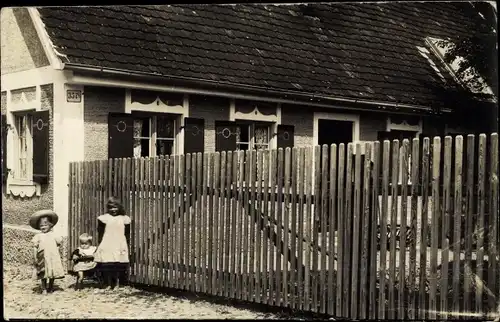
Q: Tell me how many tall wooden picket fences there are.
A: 1